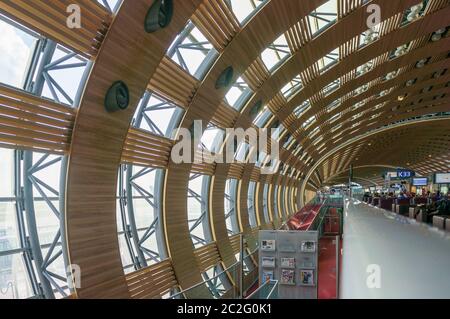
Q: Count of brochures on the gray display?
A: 7